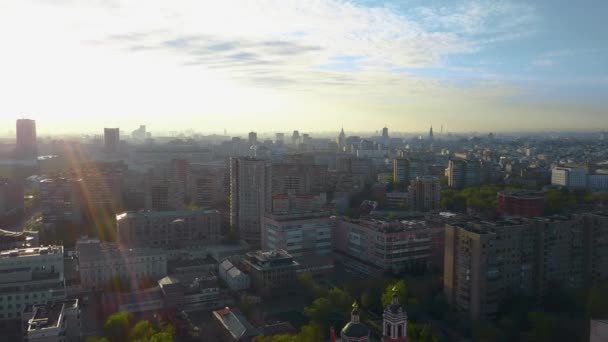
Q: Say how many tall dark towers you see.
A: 2